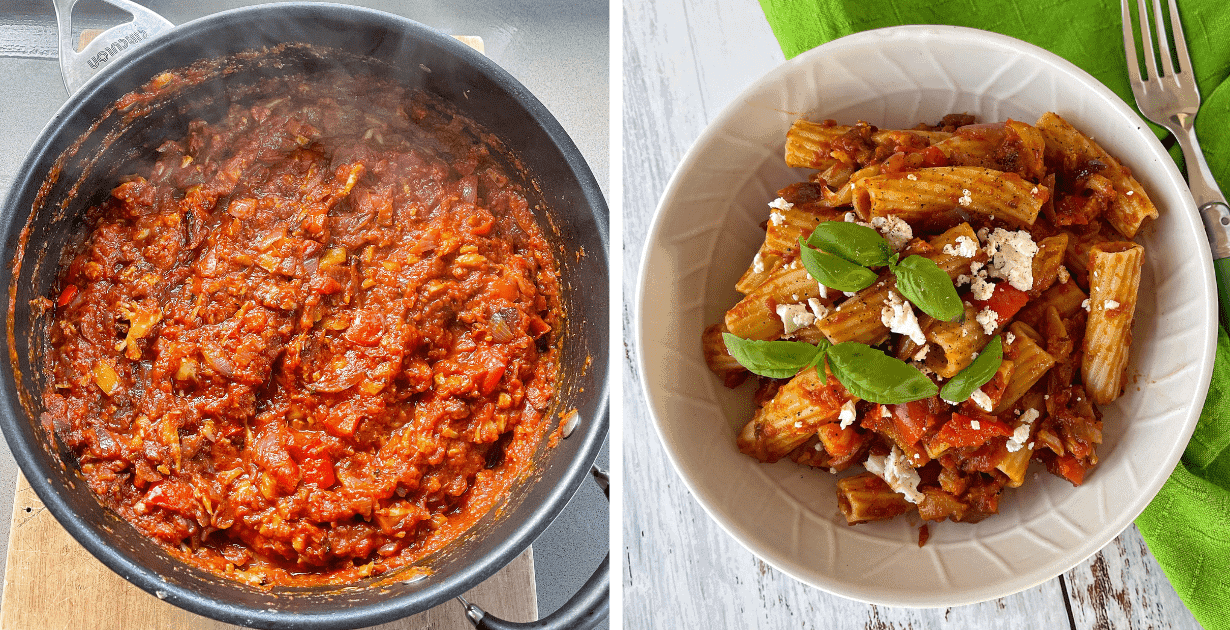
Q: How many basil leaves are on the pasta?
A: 6